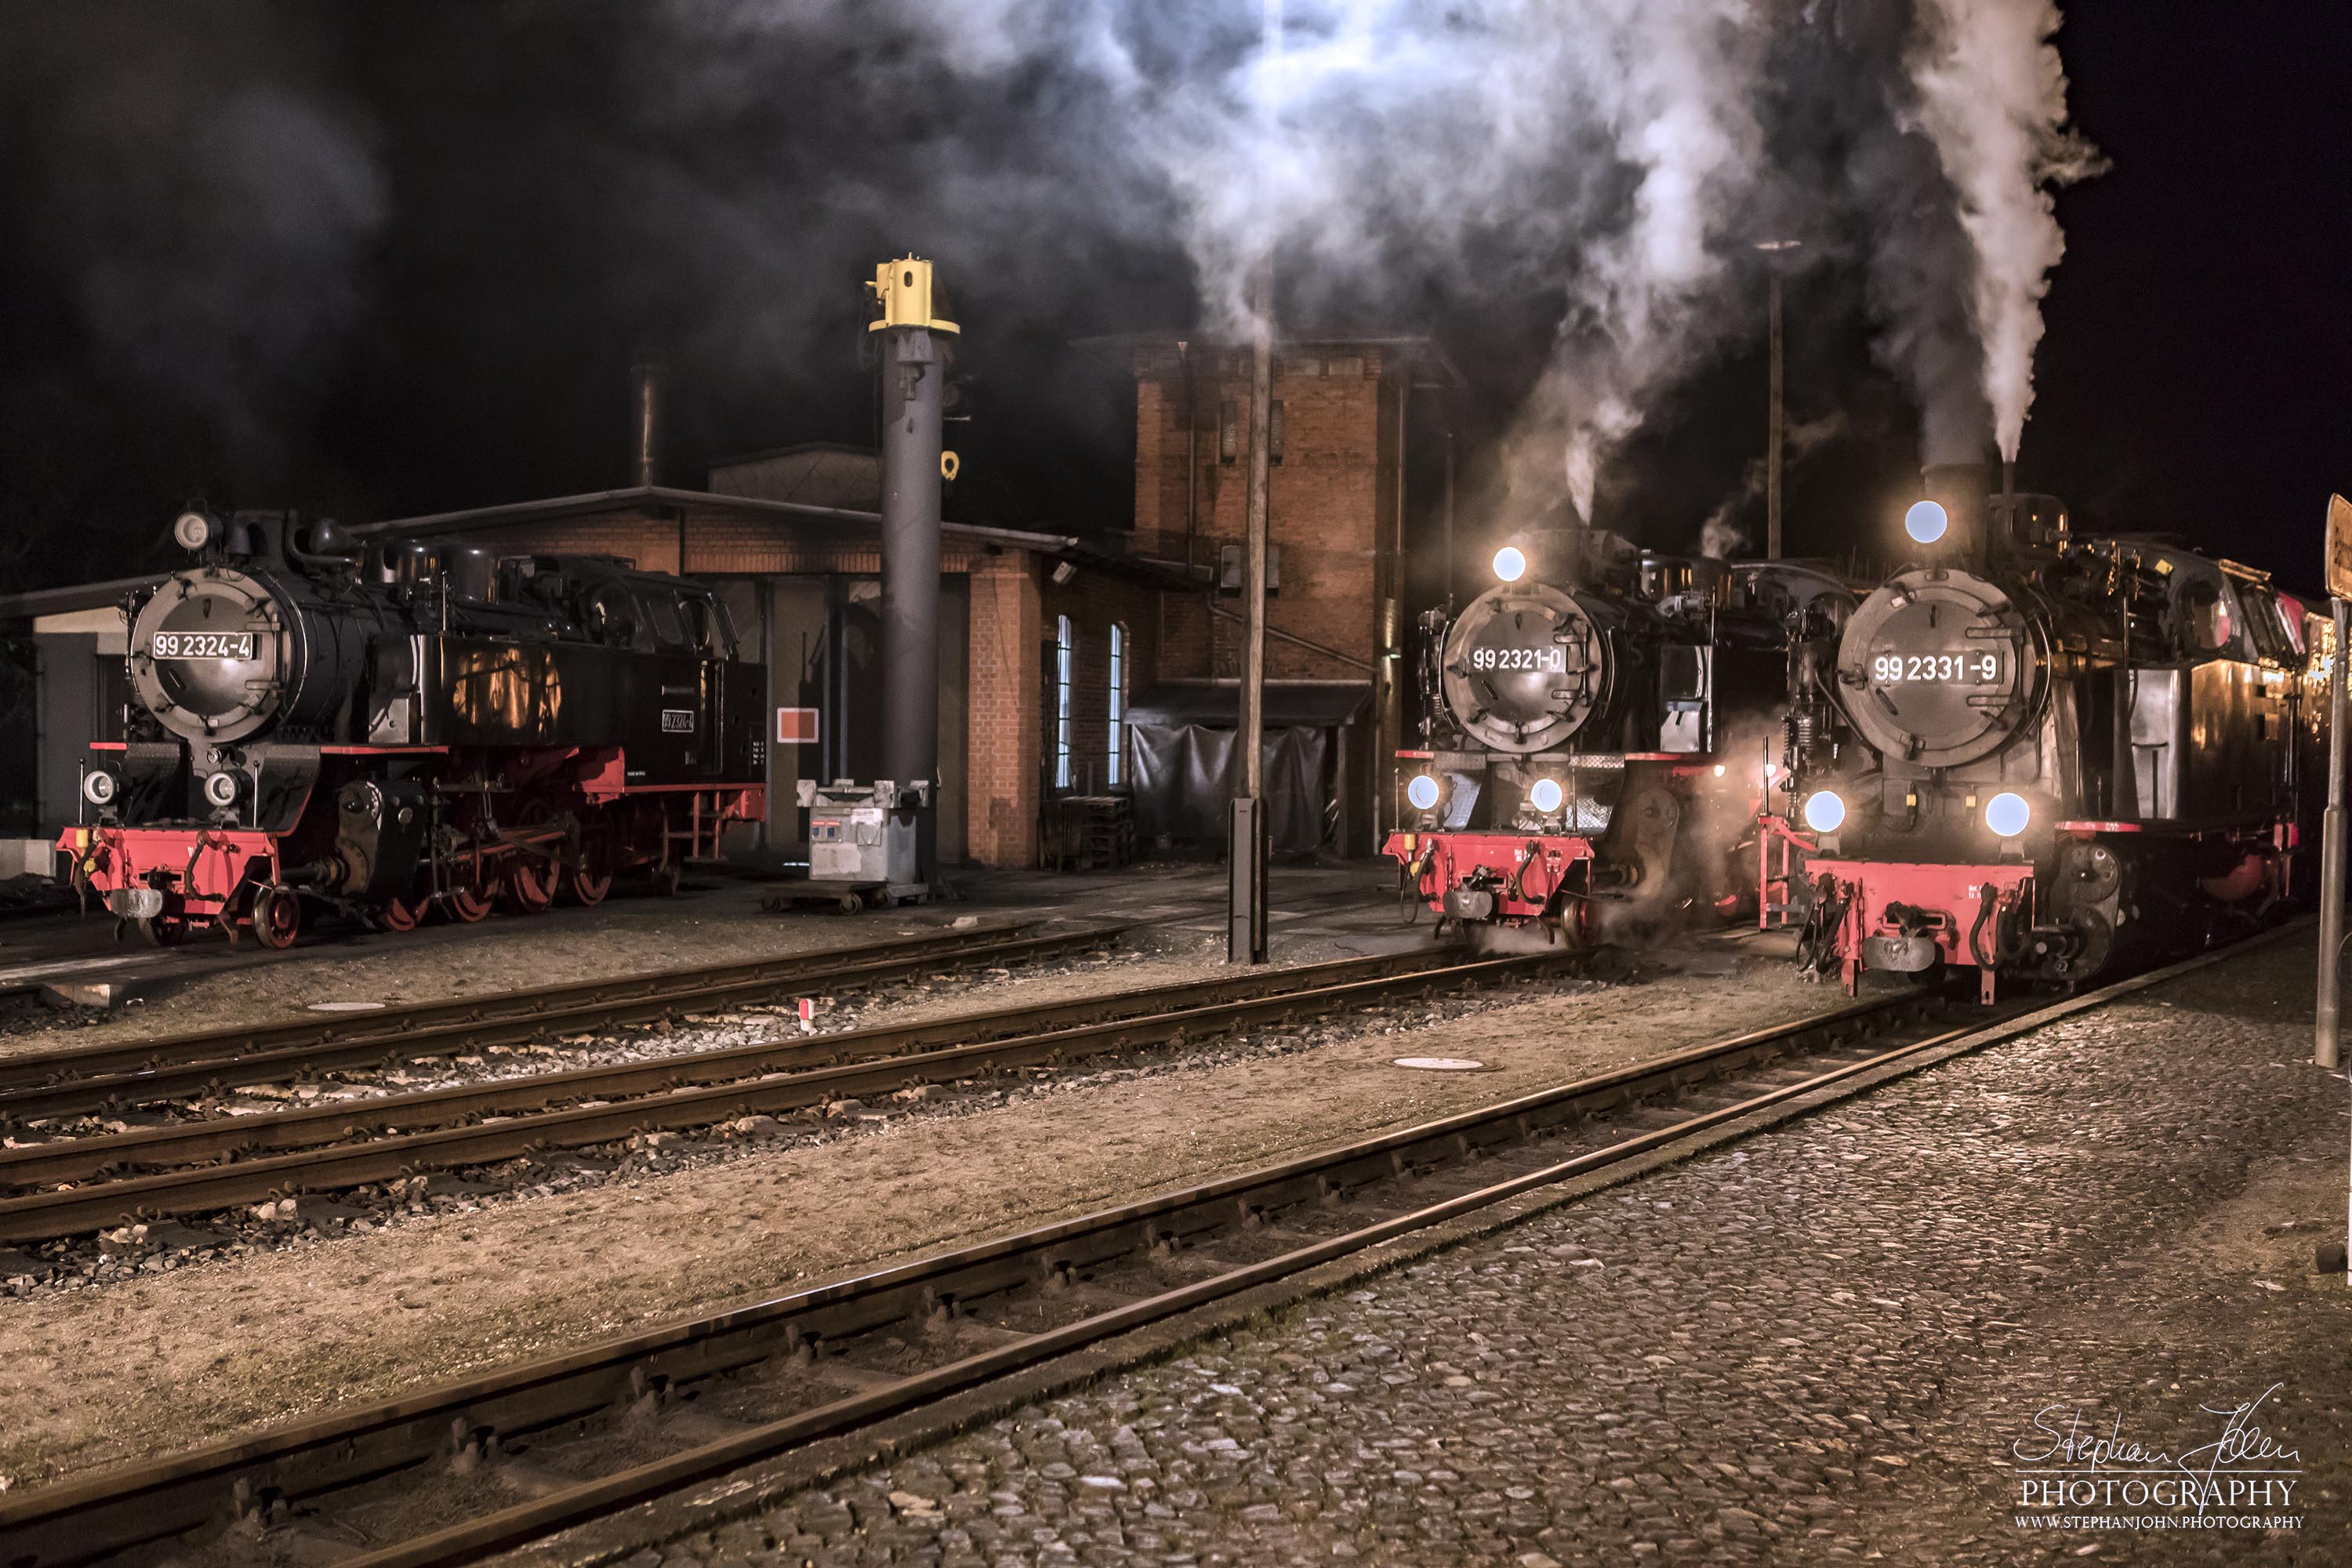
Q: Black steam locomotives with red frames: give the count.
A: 3